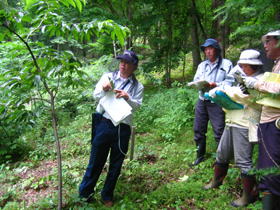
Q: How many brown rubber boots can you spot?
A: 2